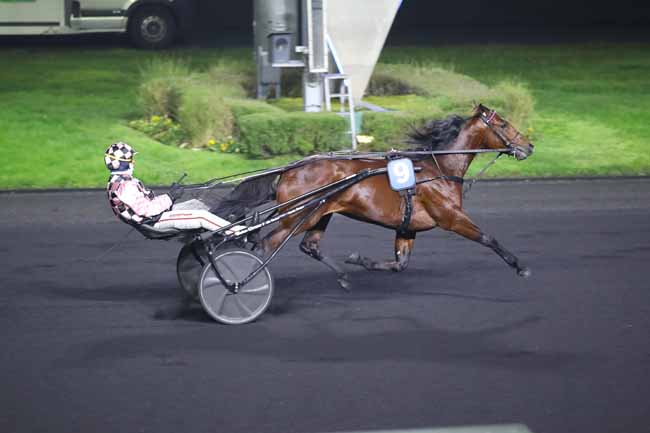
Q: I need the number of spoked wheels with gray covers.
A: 2